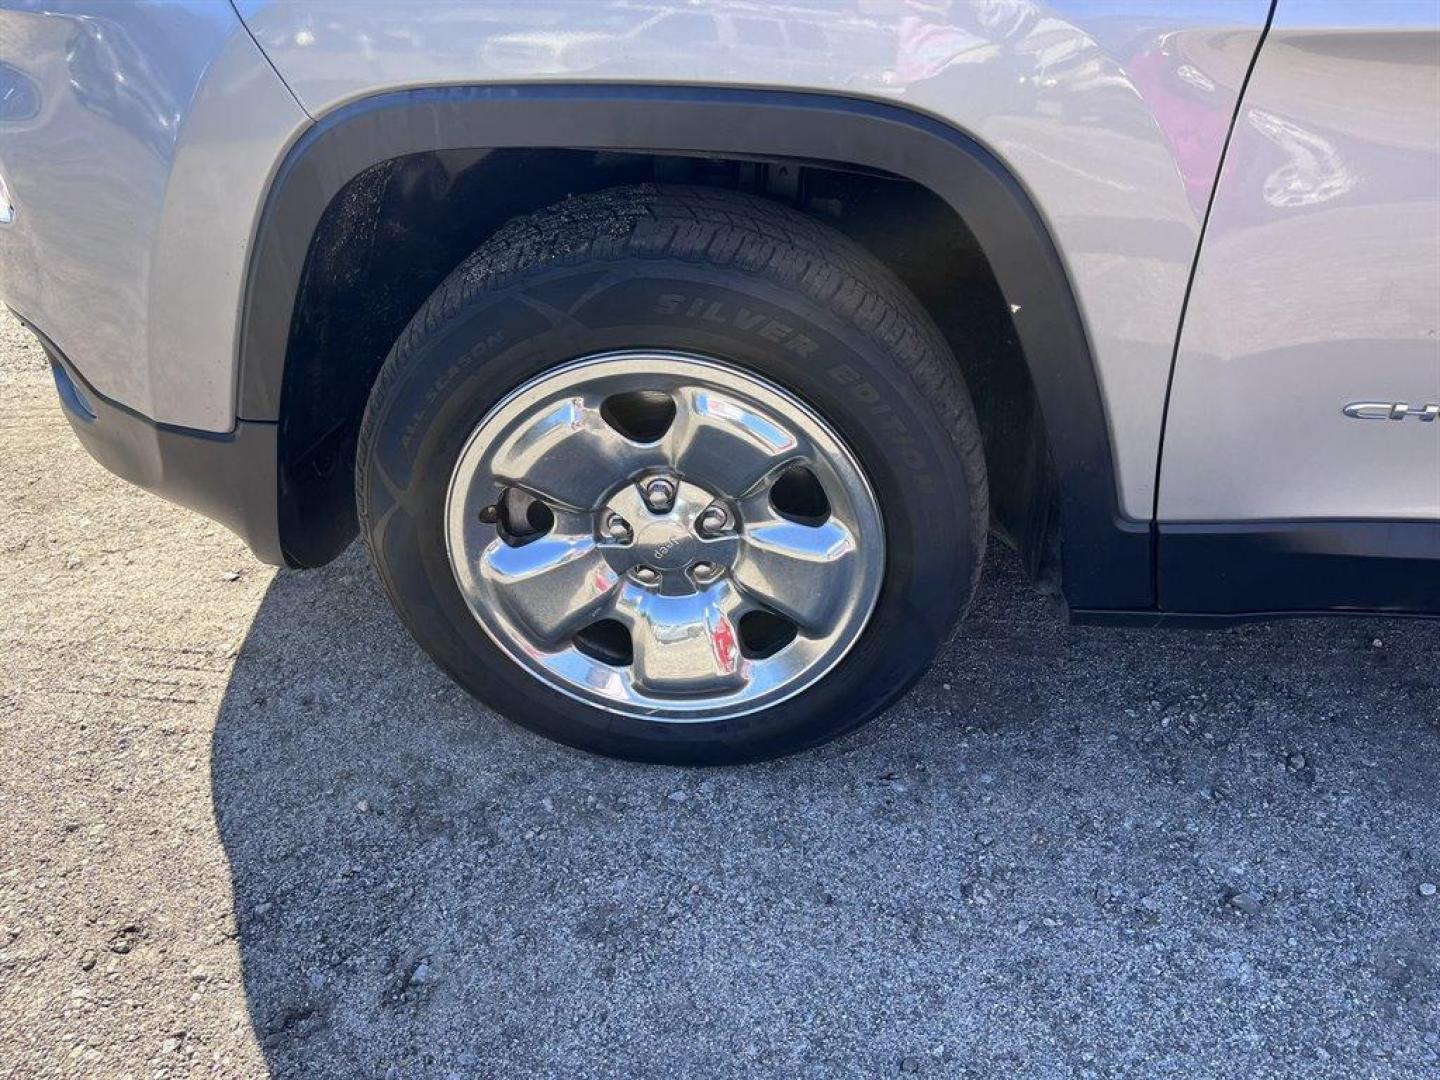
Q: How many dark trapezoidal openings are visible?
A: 5